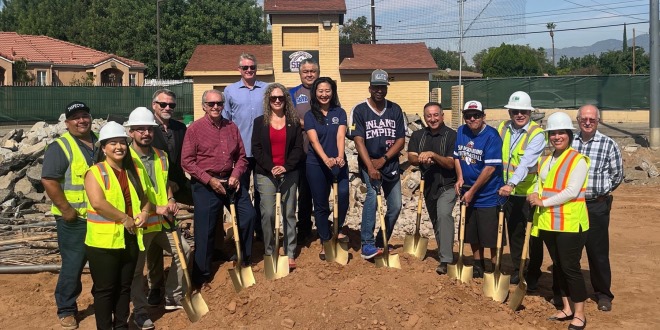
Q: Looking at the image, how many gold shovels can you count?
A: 9